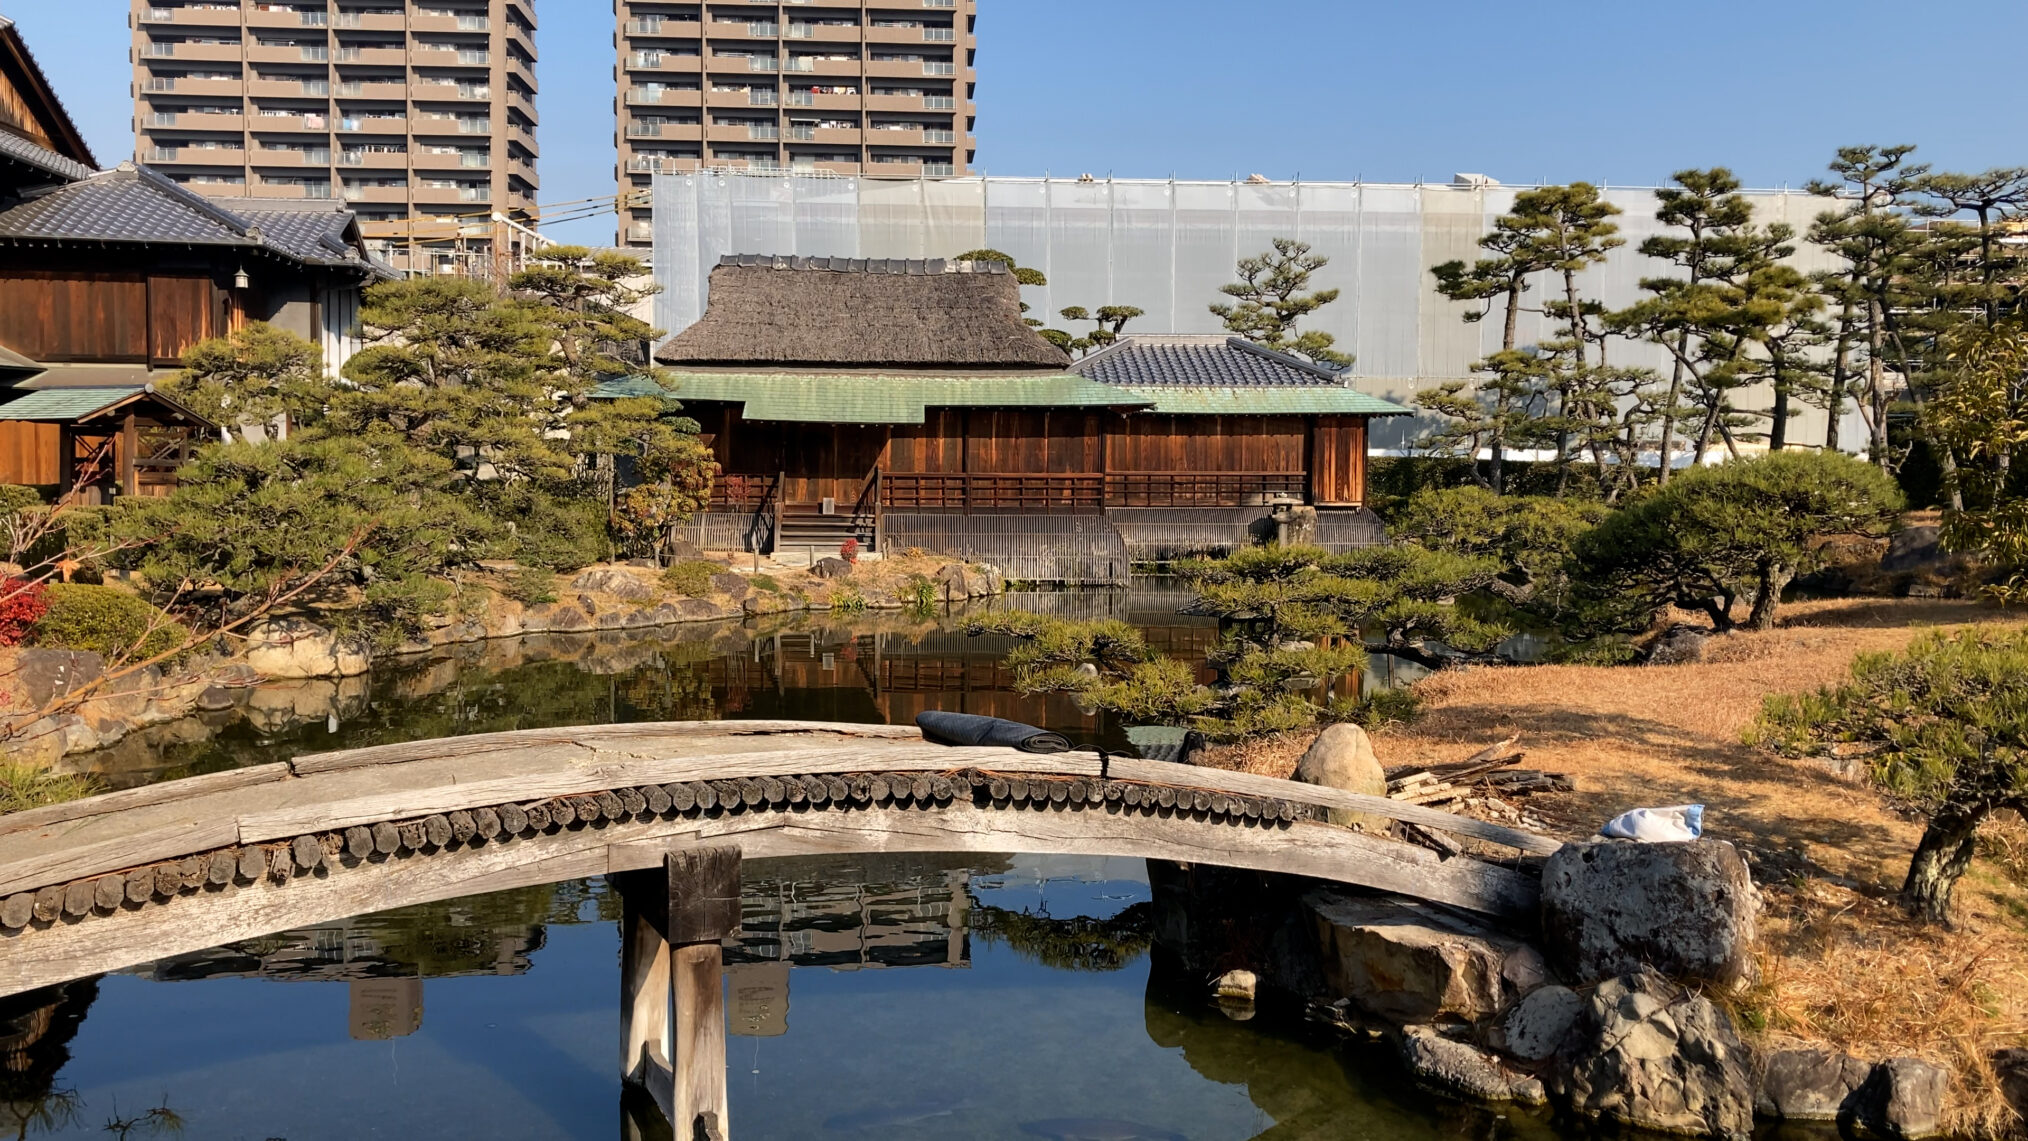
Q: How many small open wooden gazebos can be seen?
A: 1